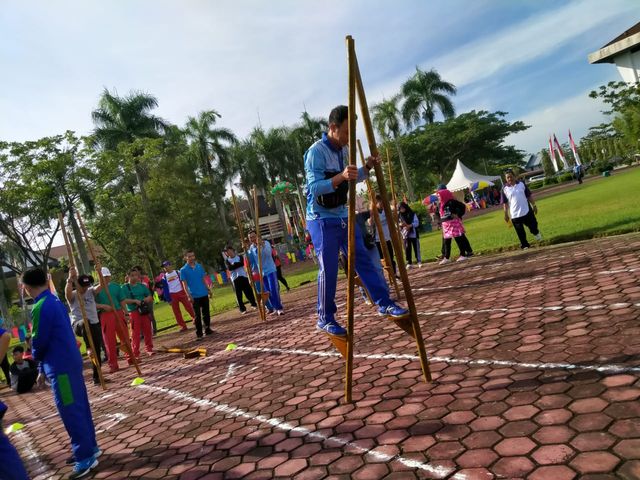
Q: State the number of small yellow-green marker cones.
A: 3